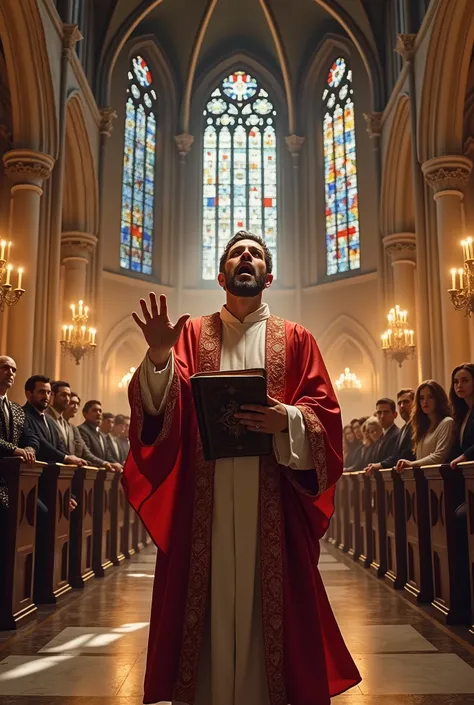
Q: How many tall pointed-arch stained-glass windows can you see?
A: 3